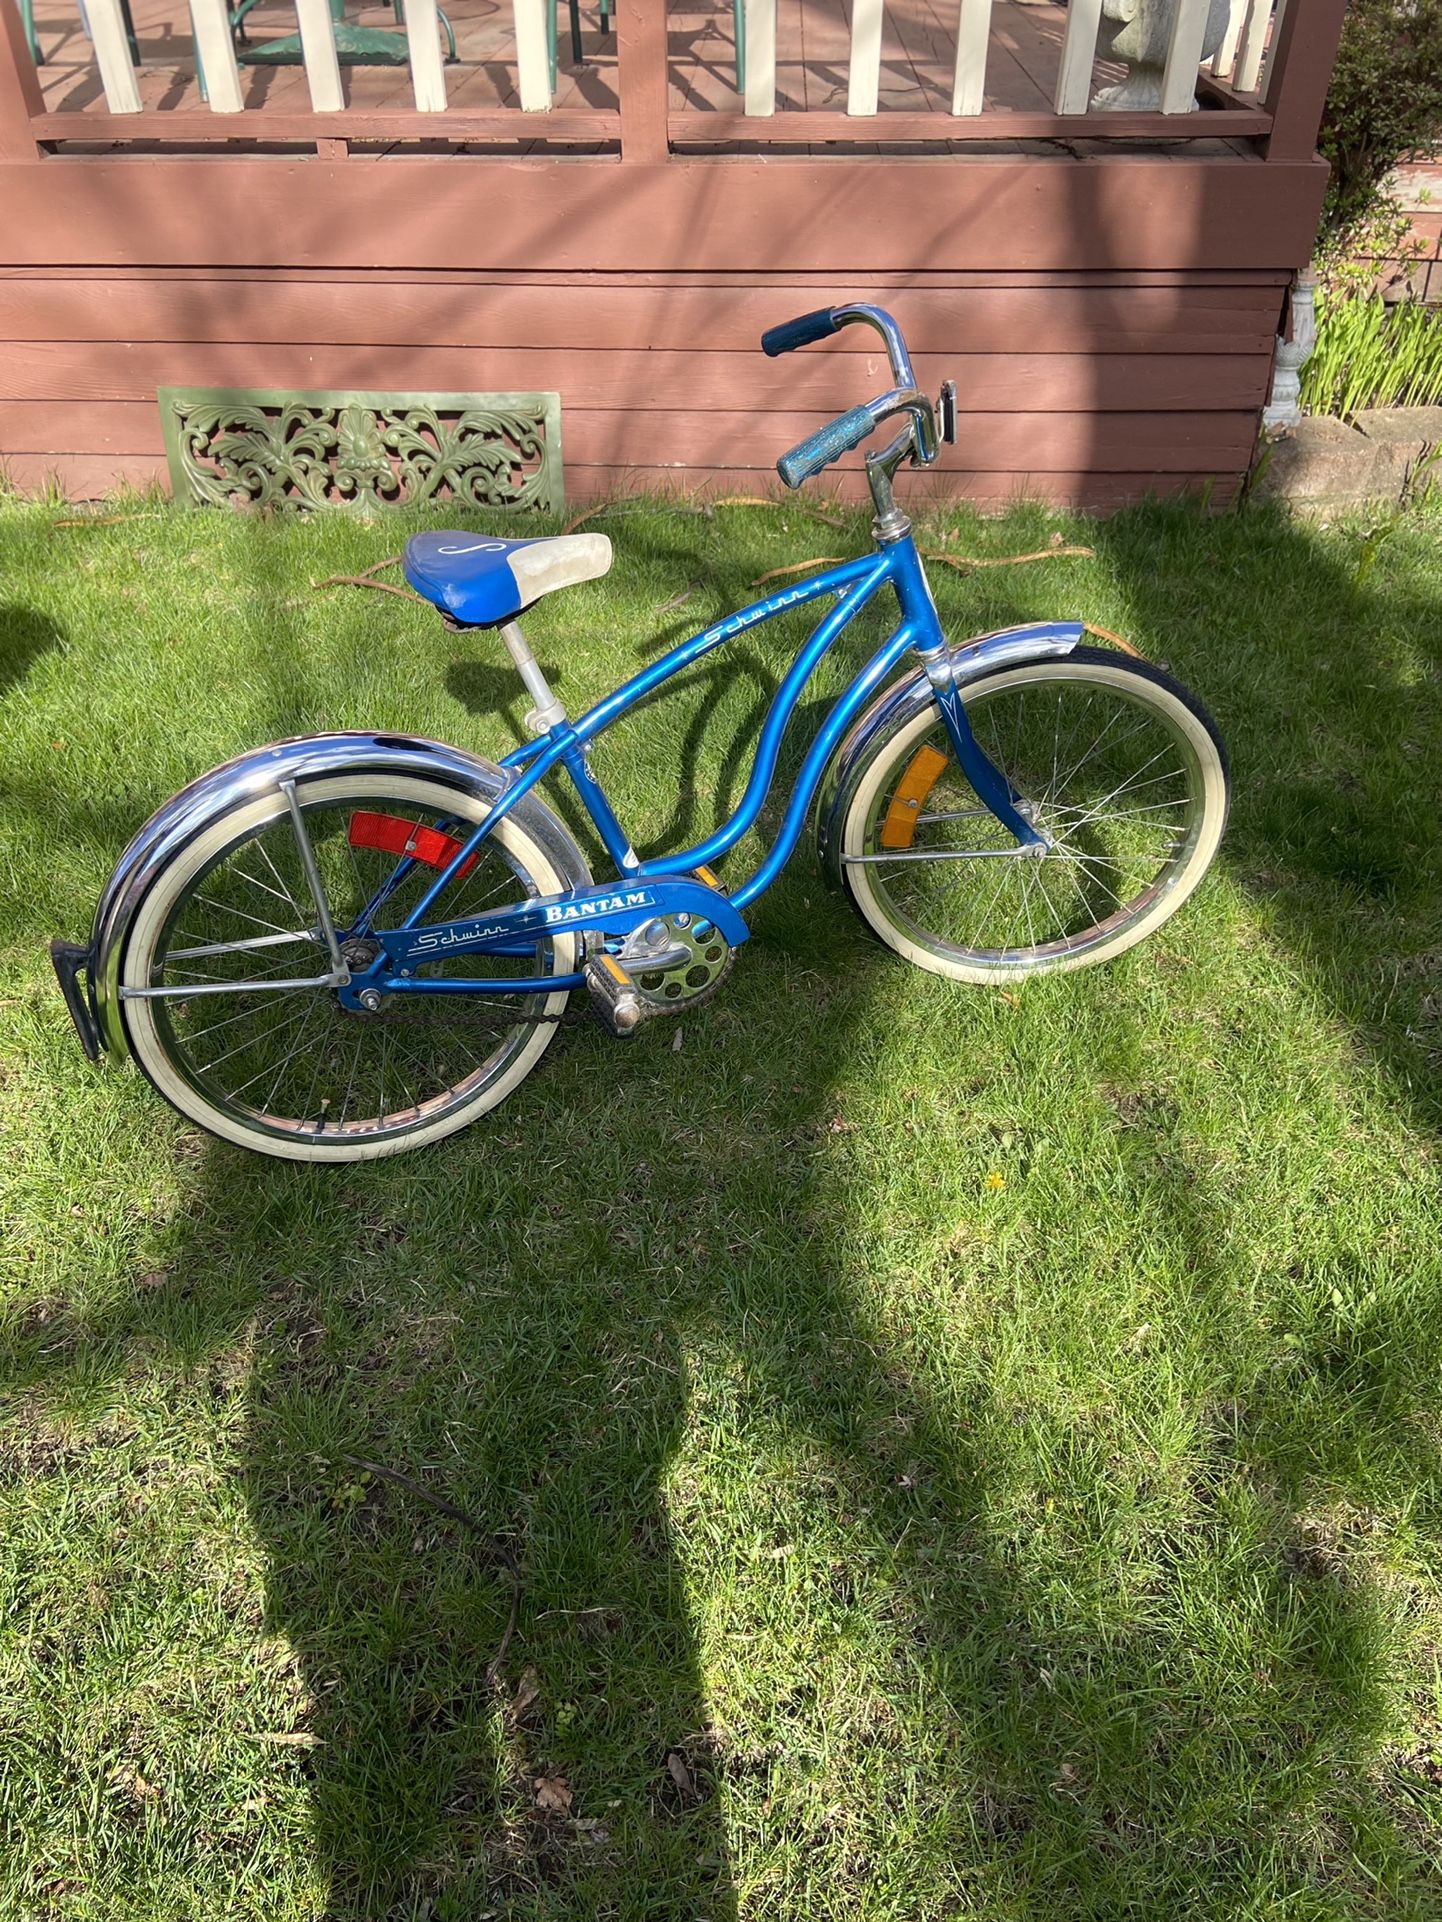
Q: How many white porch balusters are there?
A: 13